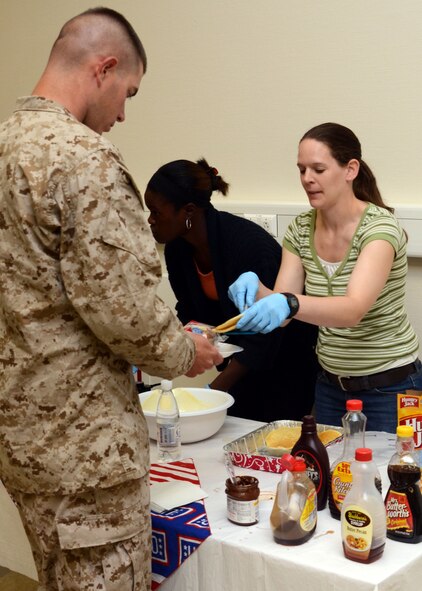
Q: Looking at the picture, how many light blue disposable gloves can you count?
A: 2